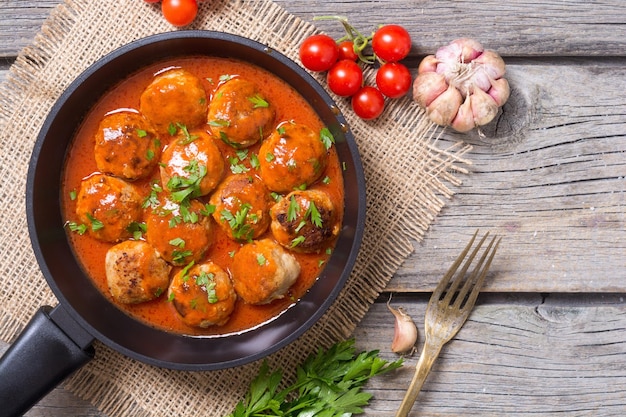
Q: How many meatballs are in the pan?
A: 12